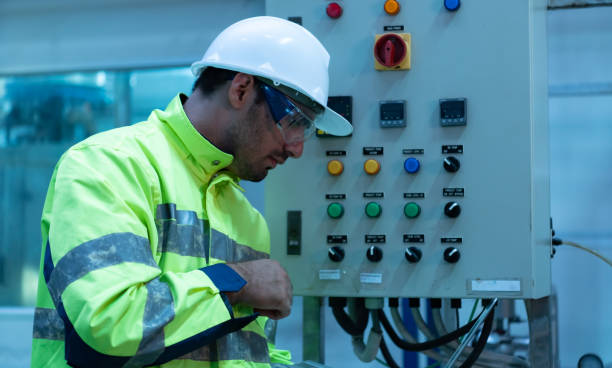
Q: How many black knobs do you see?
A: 6